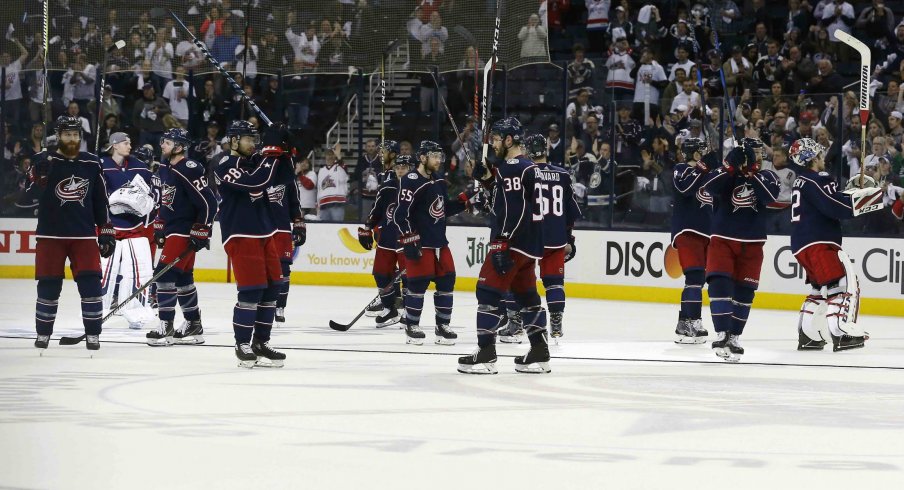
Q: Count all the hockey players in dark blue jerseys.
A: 14